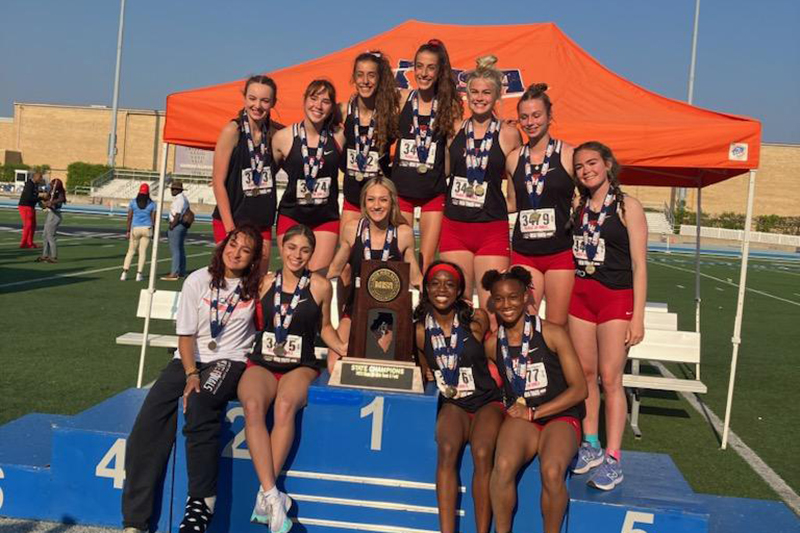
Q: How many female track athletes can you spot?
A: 12